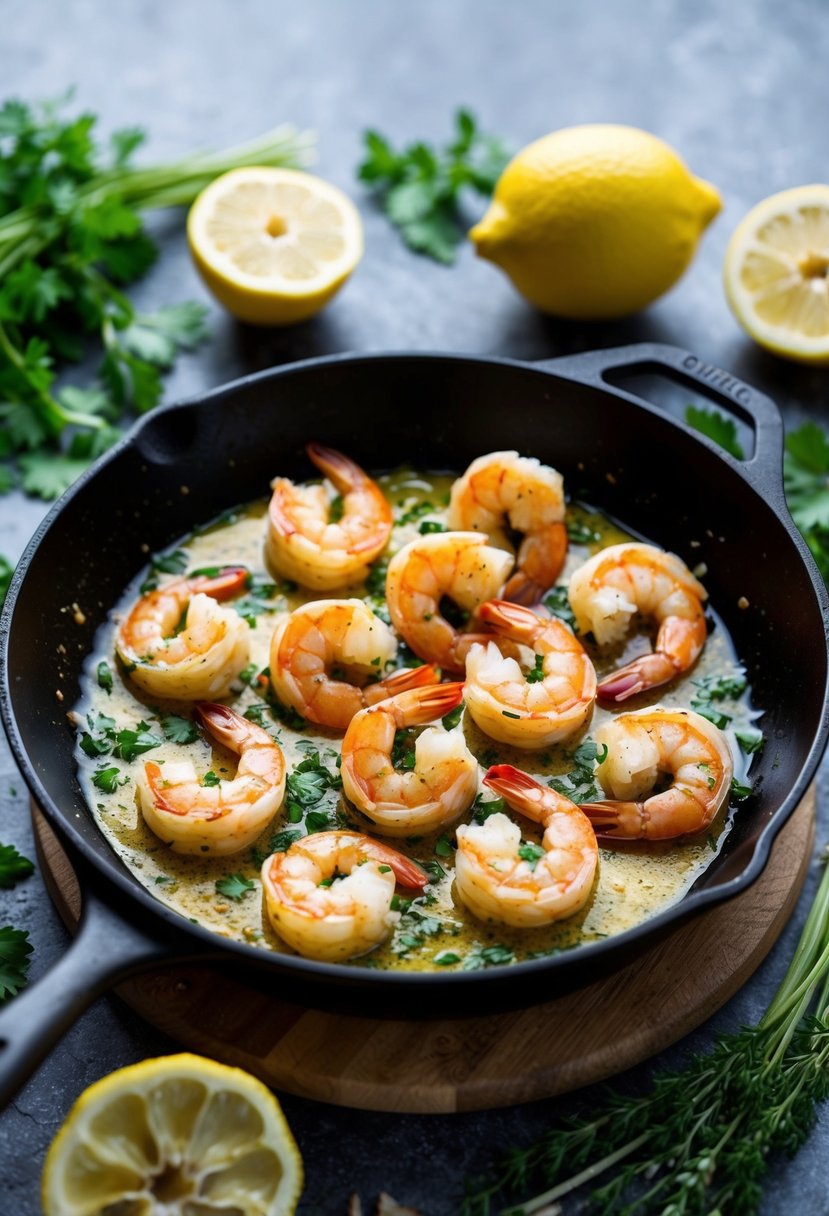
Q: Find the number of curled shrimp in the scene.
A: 12